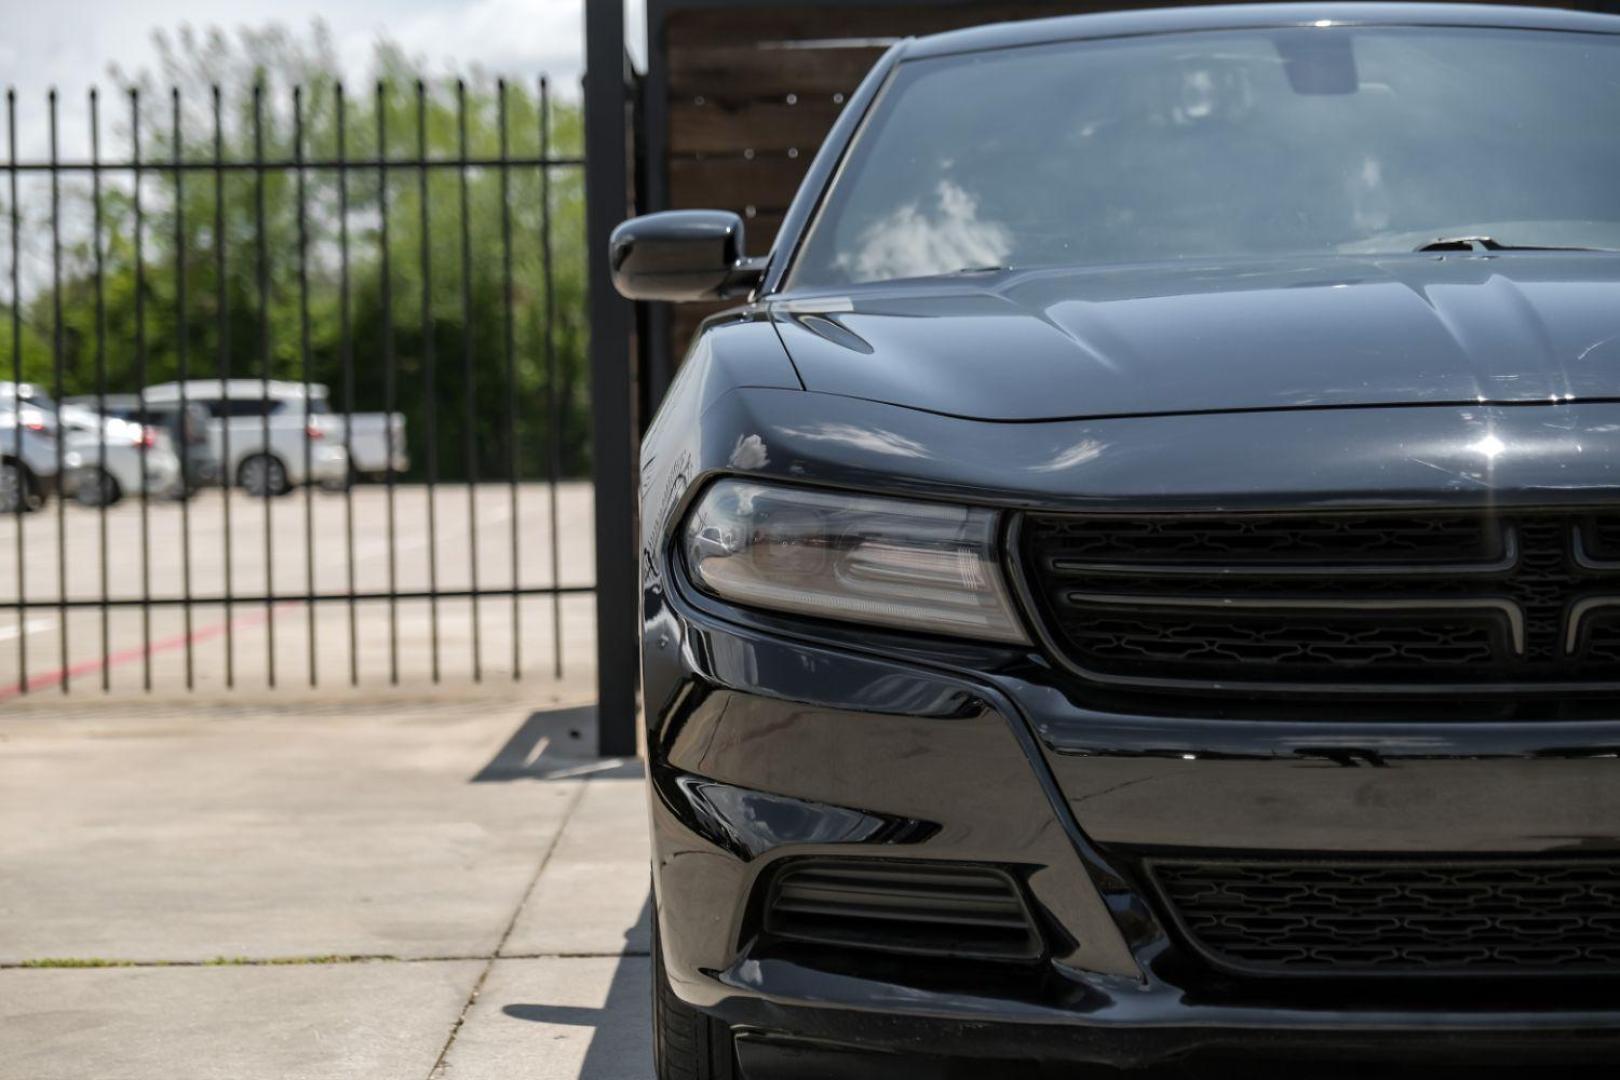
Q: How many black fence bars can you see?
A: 14